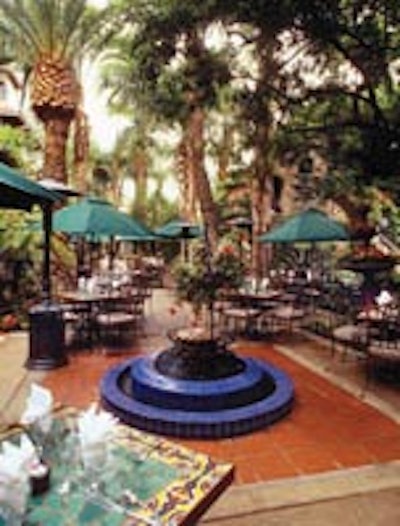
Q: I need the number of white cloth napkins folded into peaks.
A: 3